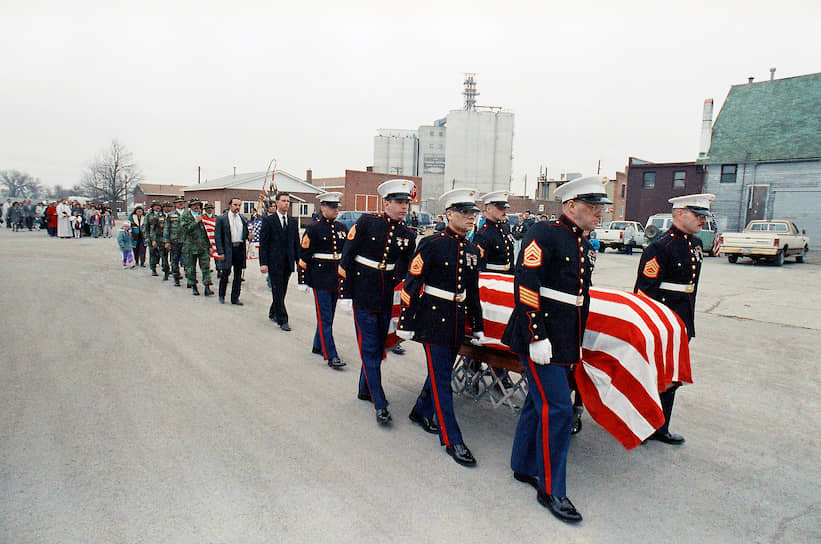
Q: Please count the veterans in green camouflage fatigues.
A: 5